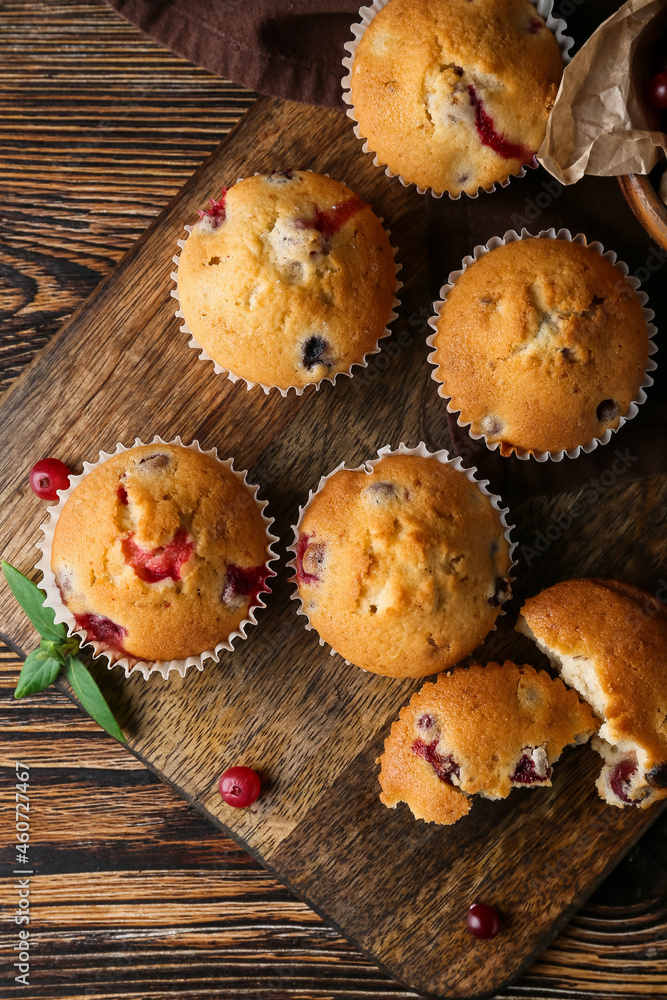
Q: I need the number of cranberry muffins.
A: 6